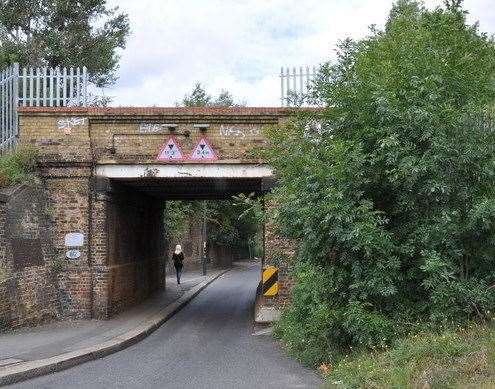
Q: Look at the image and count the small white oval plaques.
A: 1